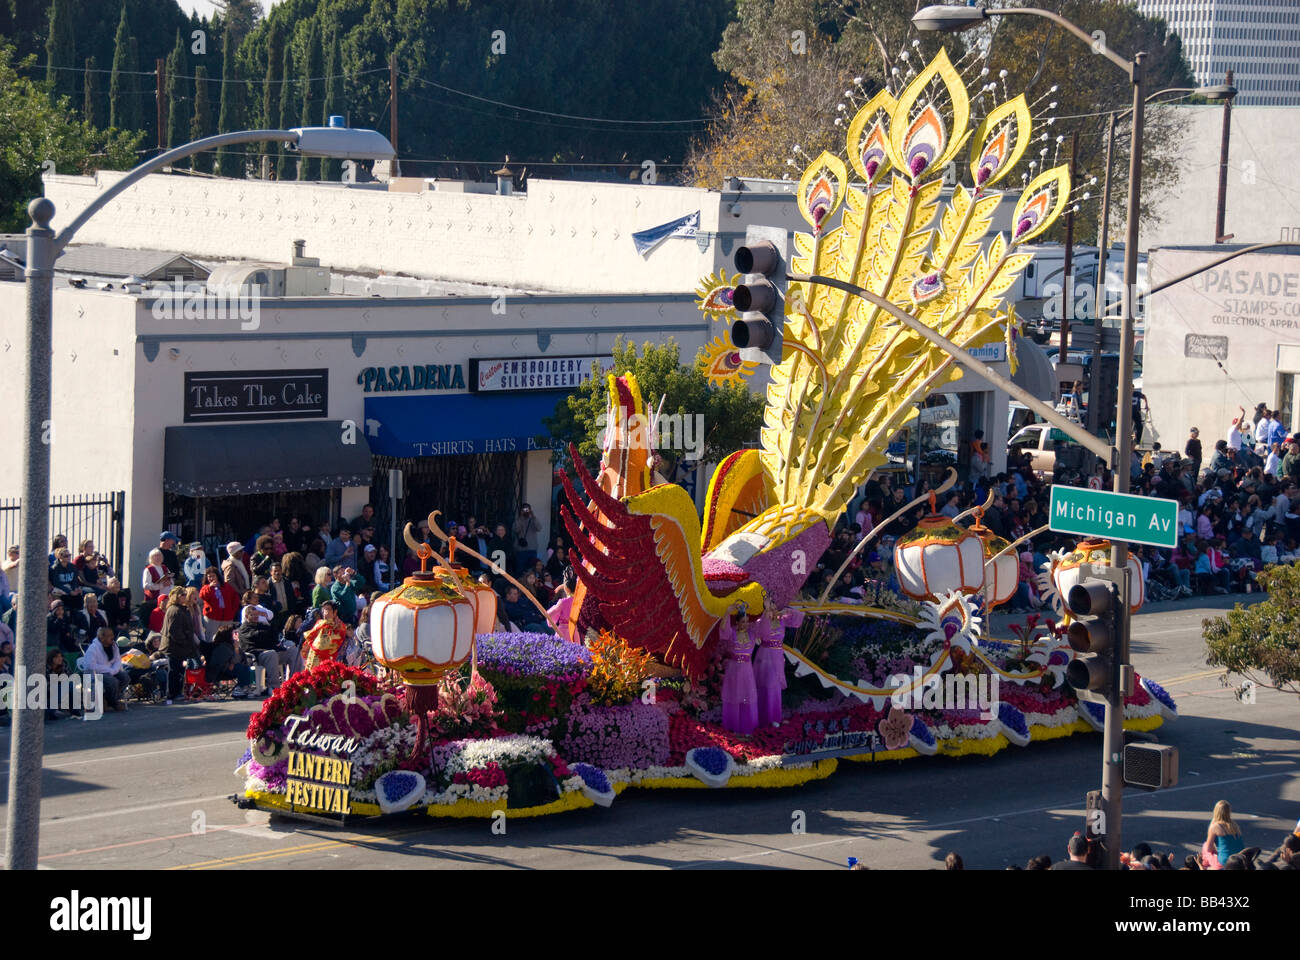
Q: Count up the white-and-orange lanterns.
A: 5